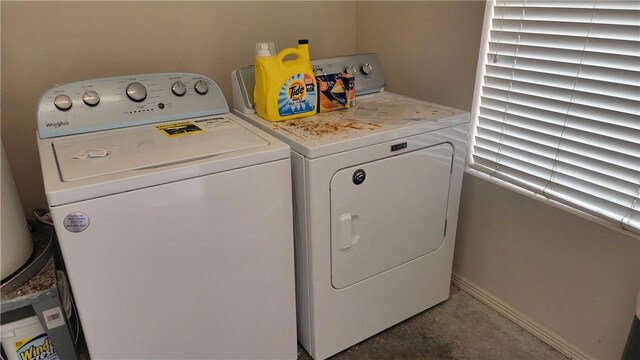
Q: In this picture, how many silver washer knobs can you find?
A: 5